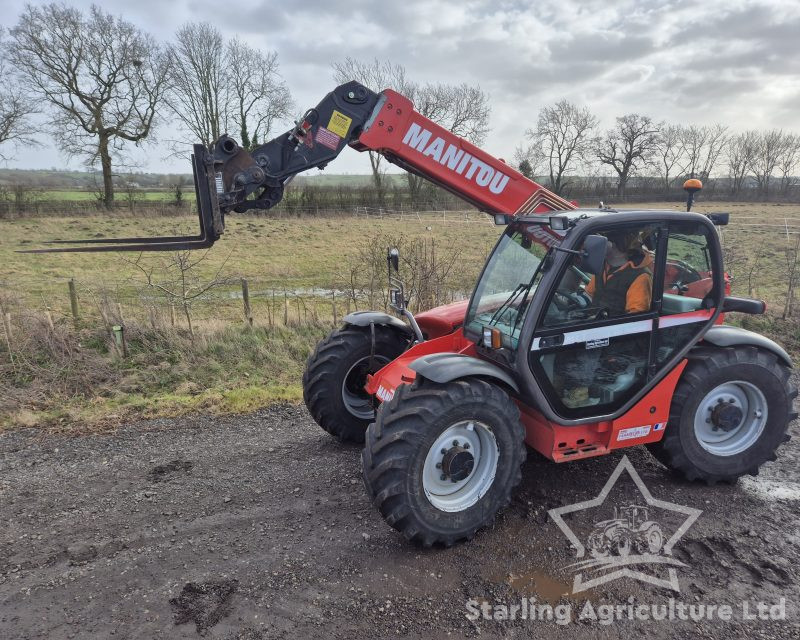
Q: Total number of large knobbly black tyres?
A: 3